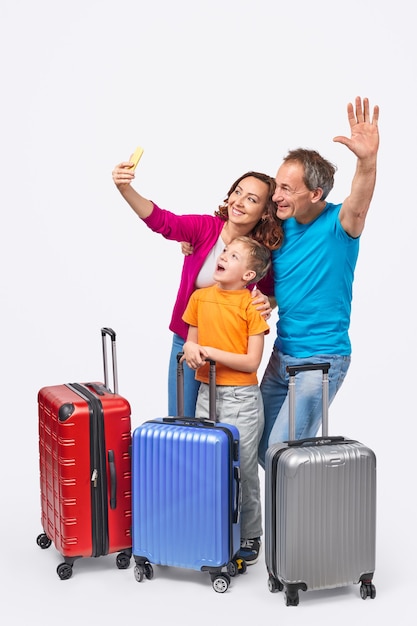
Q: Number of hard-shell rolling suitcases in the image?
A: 3